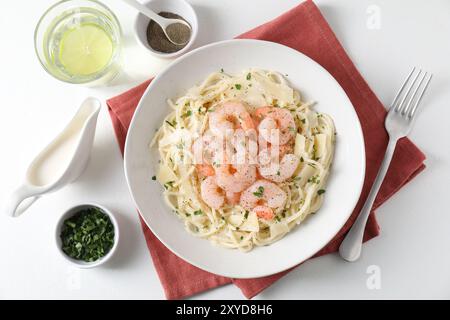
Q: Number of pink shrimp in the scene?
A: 7